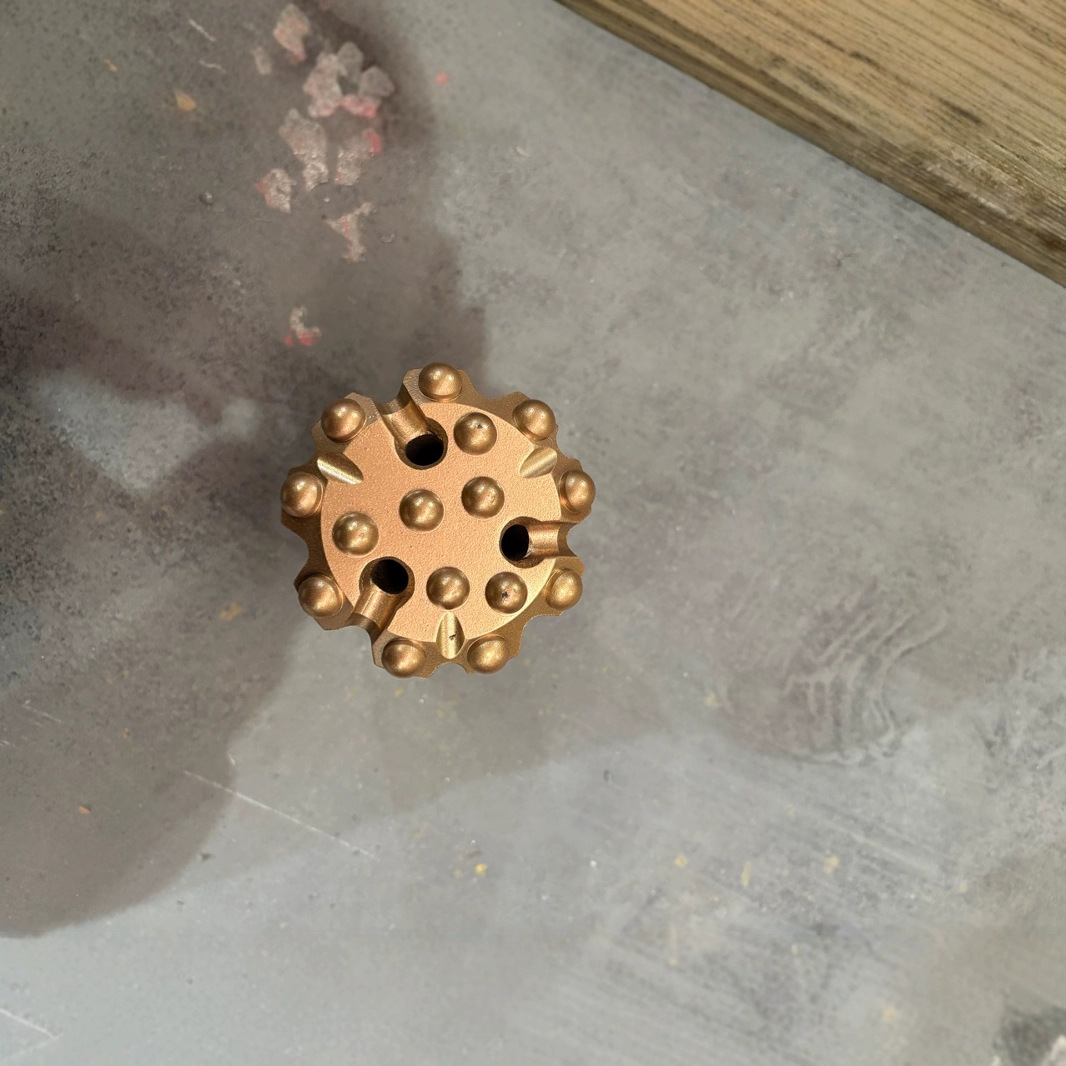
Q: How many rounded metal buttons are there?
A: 15